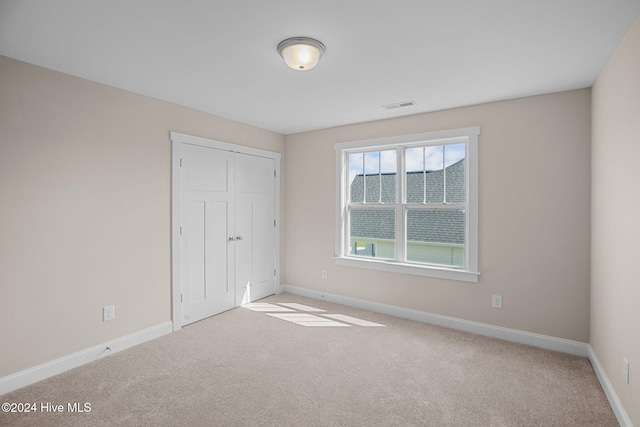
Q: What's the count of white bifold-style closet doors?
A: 2